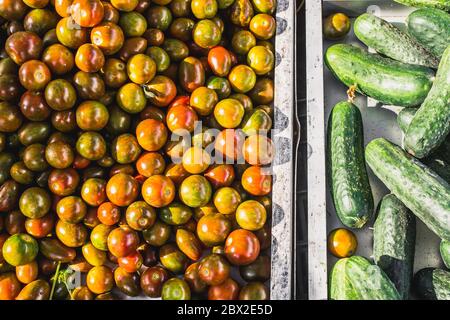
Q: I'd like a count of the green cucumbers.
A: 12